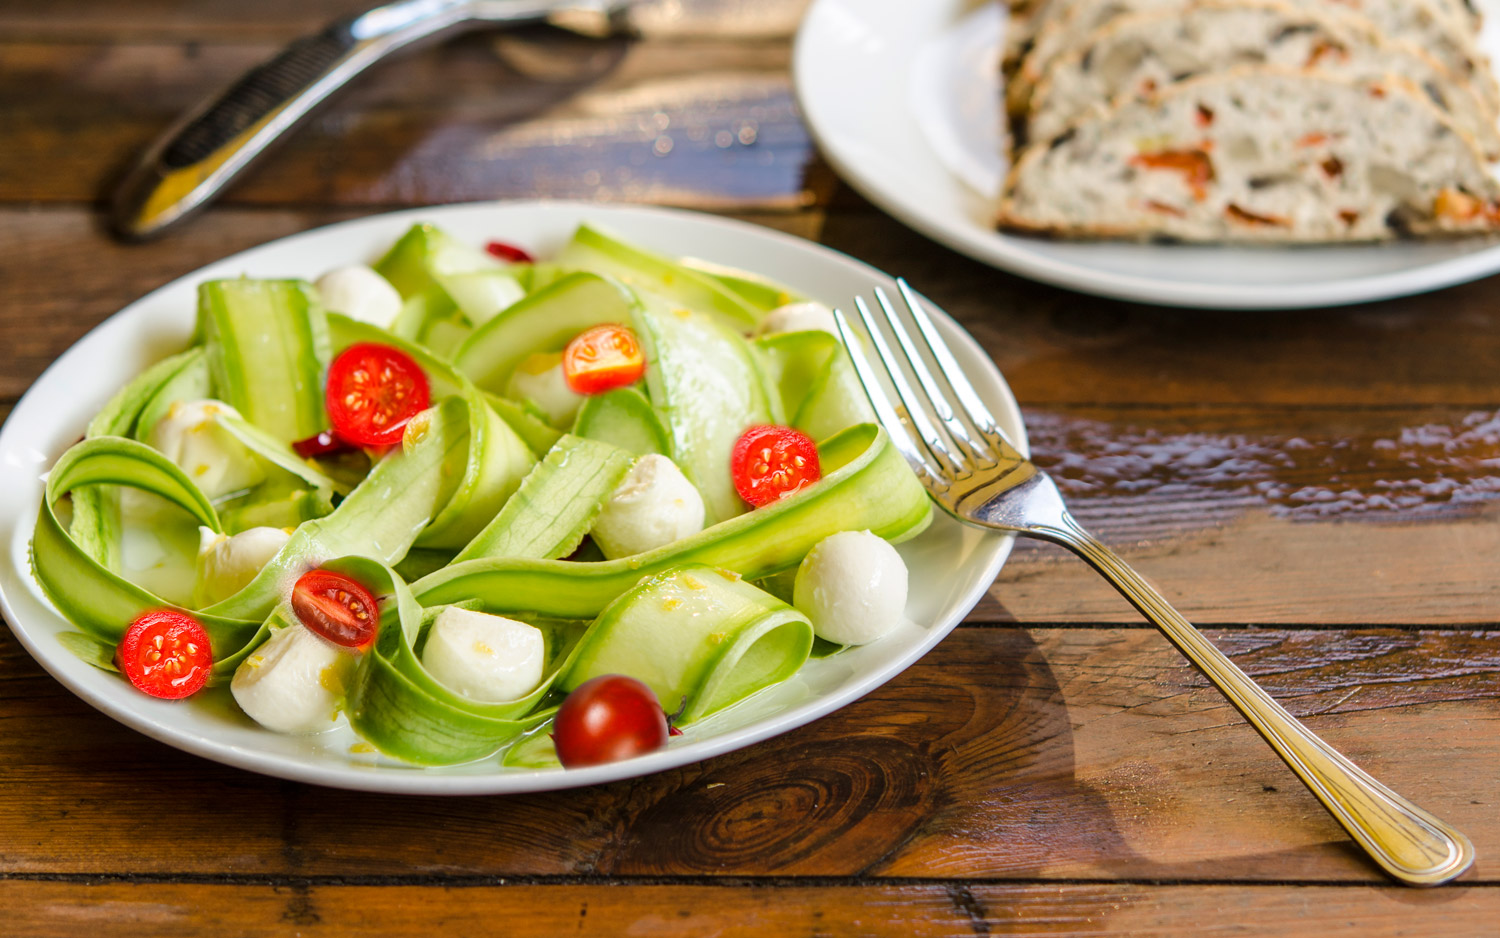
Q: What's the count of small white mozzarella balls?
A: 9